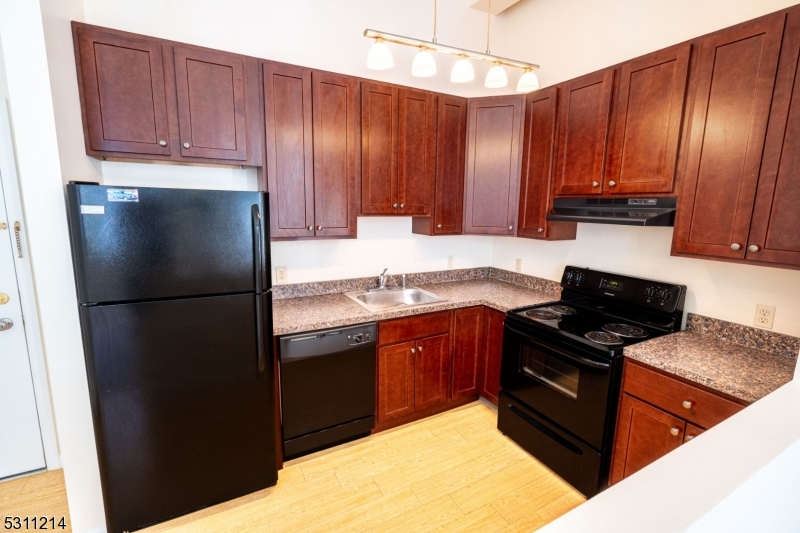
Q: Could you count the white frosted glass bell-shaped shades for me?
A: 5